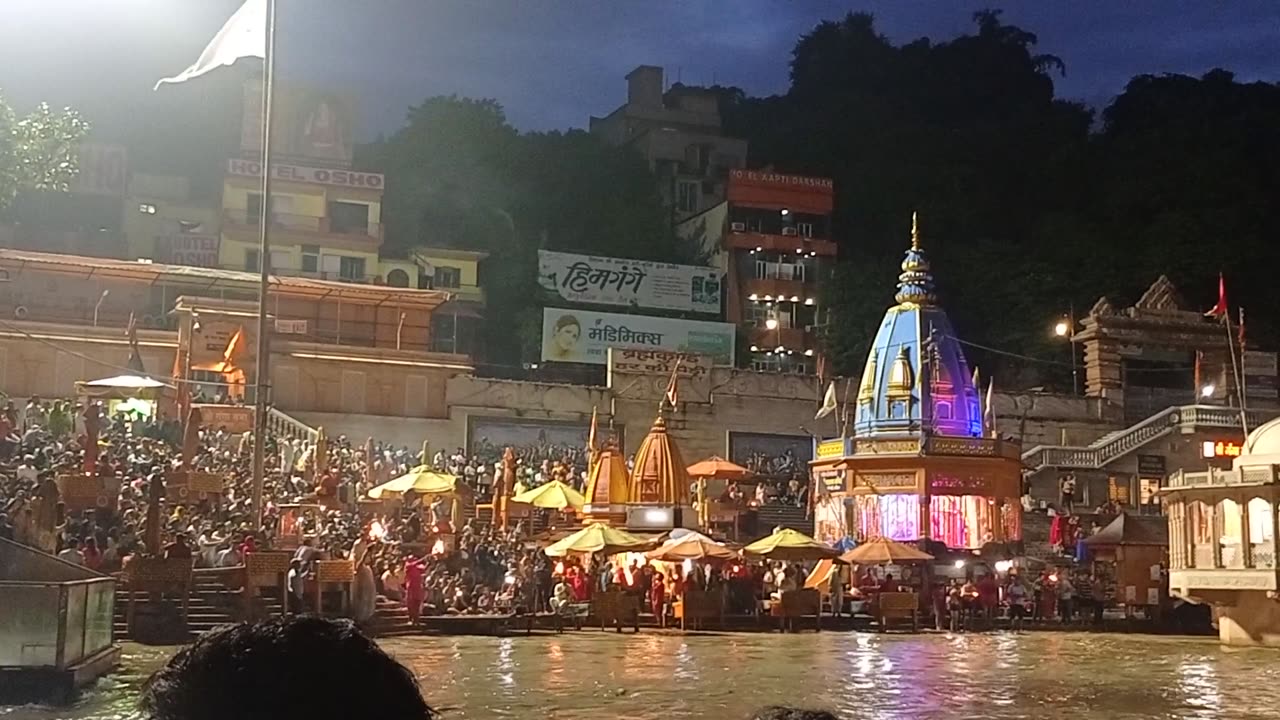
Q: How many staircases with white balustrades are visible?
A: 2